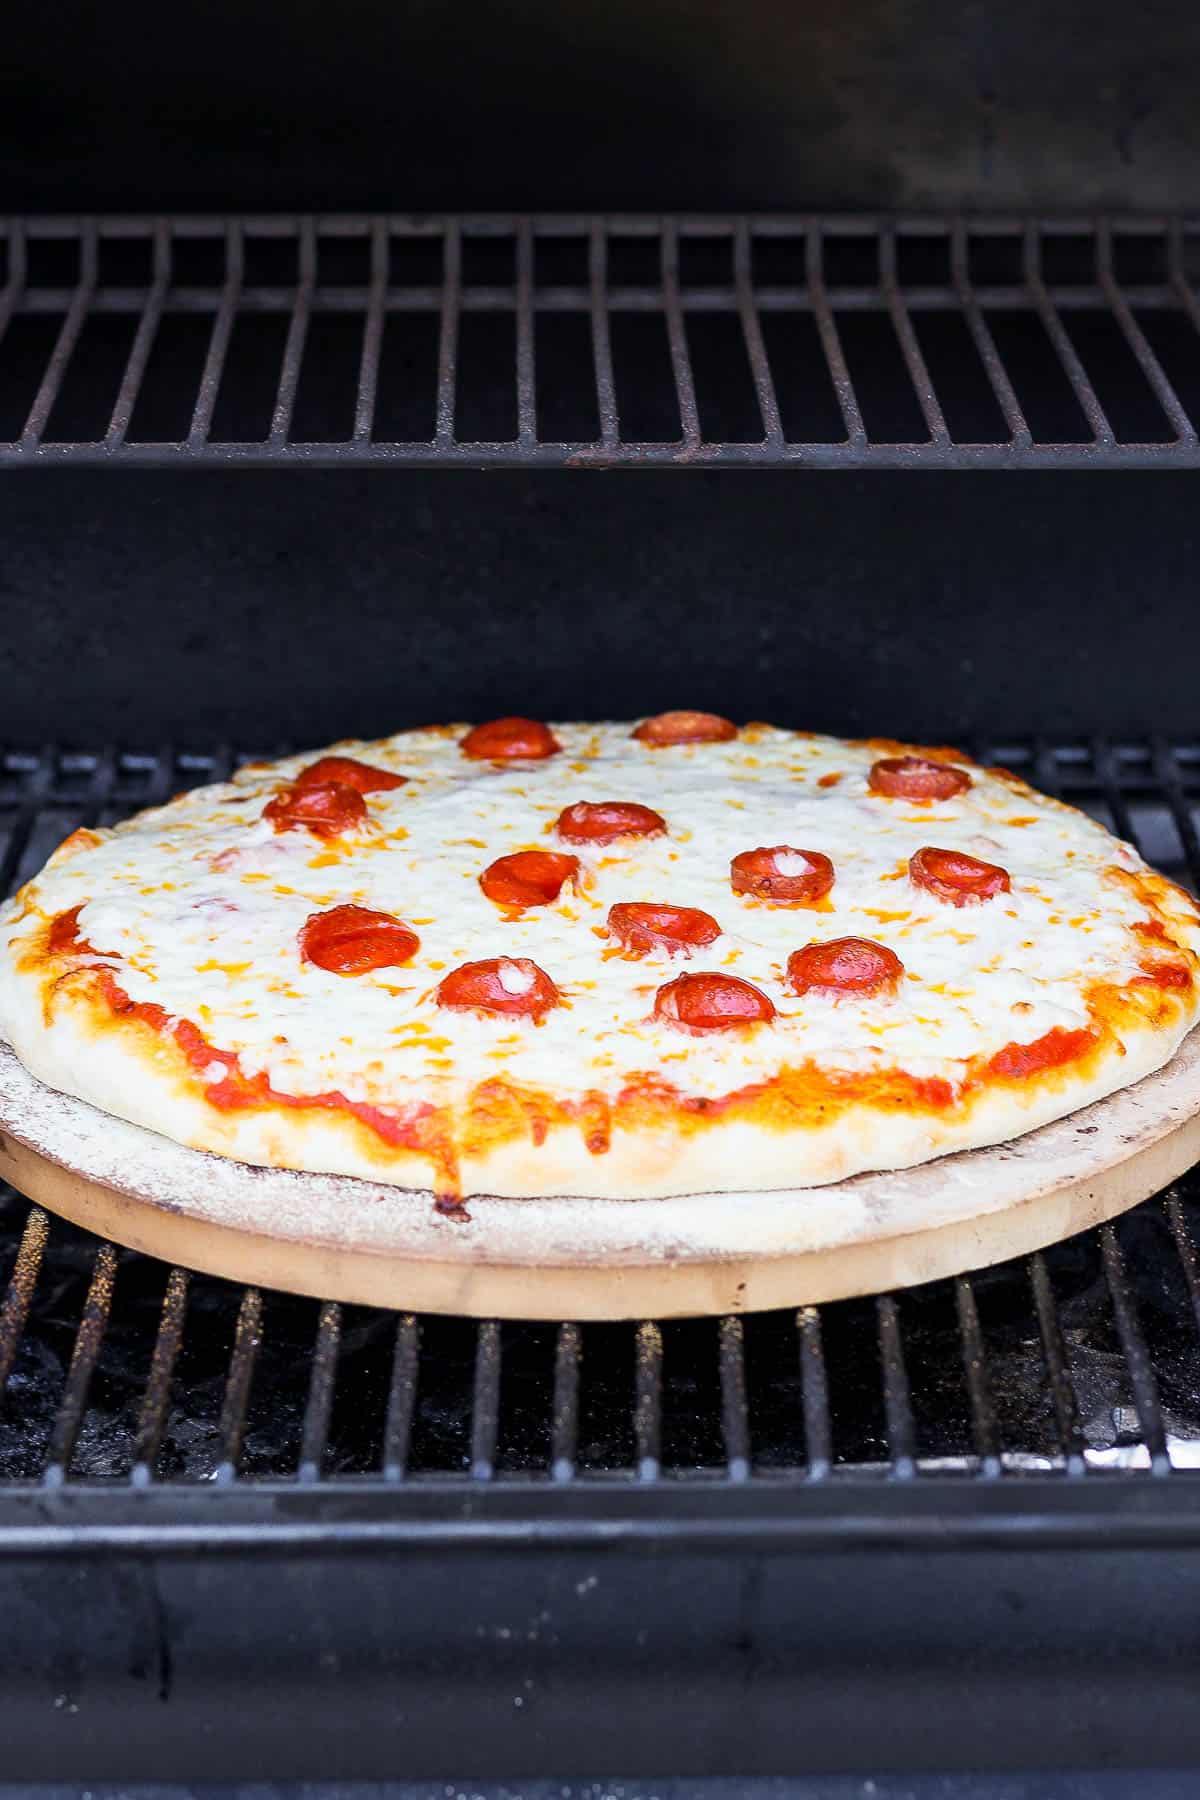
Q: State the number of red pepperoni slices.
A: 14